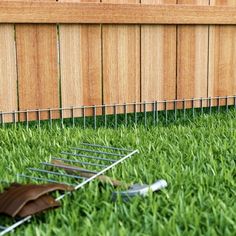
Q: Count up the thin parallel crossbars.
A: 7